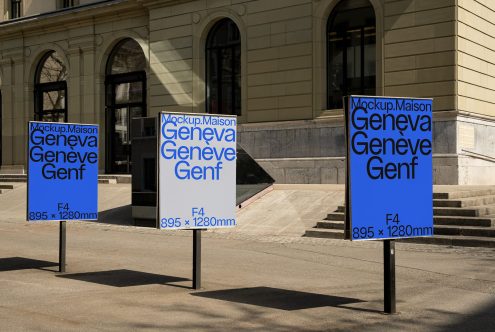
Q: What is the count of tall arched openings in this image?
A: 4